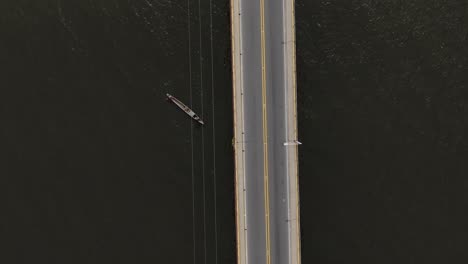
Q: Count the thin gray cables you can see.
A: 3